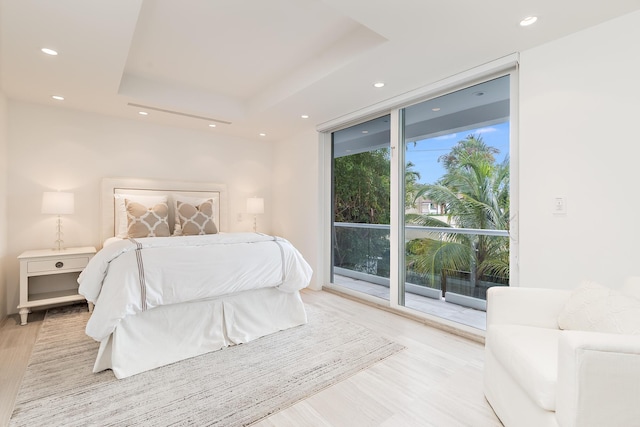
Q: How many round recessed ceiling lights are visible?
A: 8